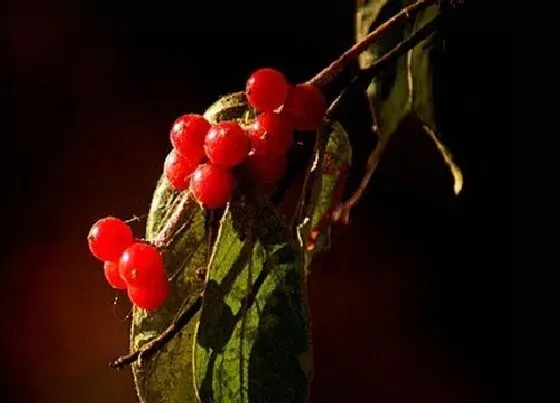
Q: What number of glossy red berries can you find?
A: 12